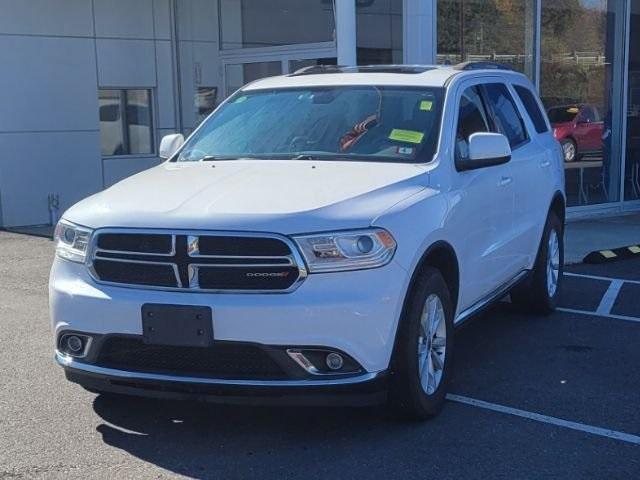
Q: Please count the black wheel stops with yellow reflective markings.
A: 1